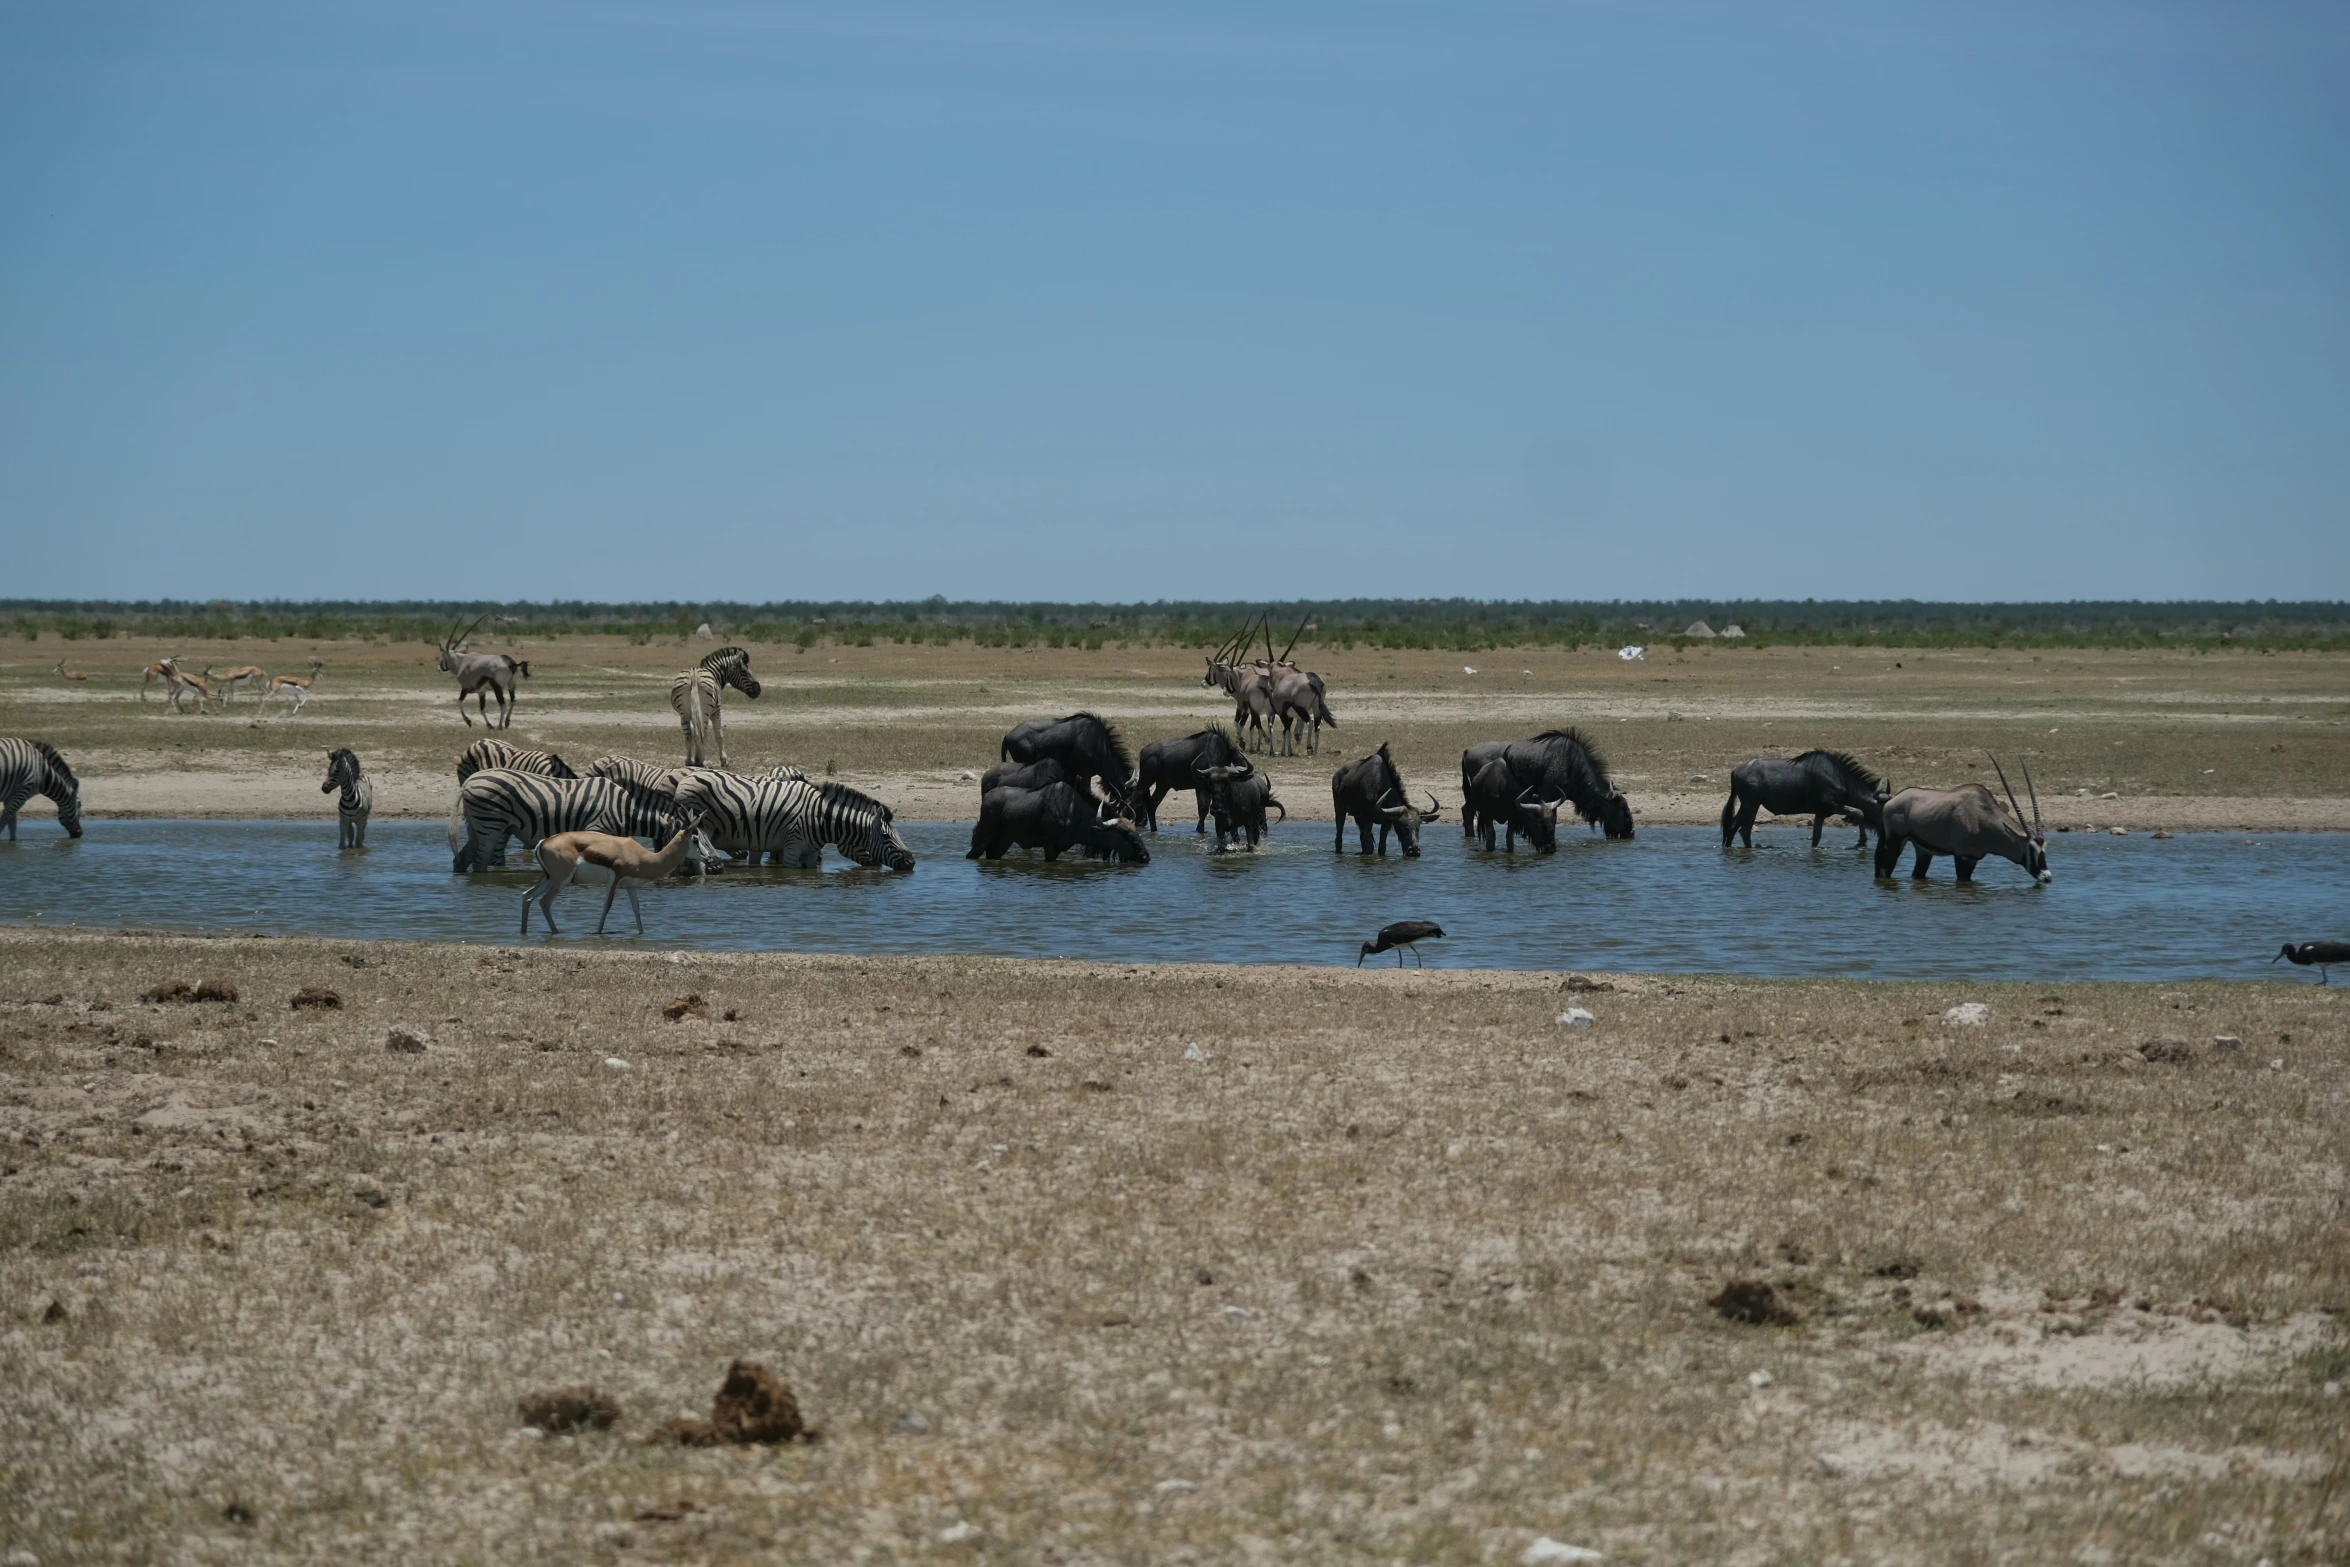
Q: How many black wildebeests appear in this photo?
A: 9